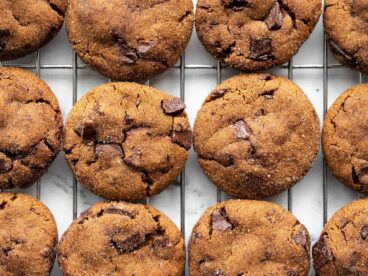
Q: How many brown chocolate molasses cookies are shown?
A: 12